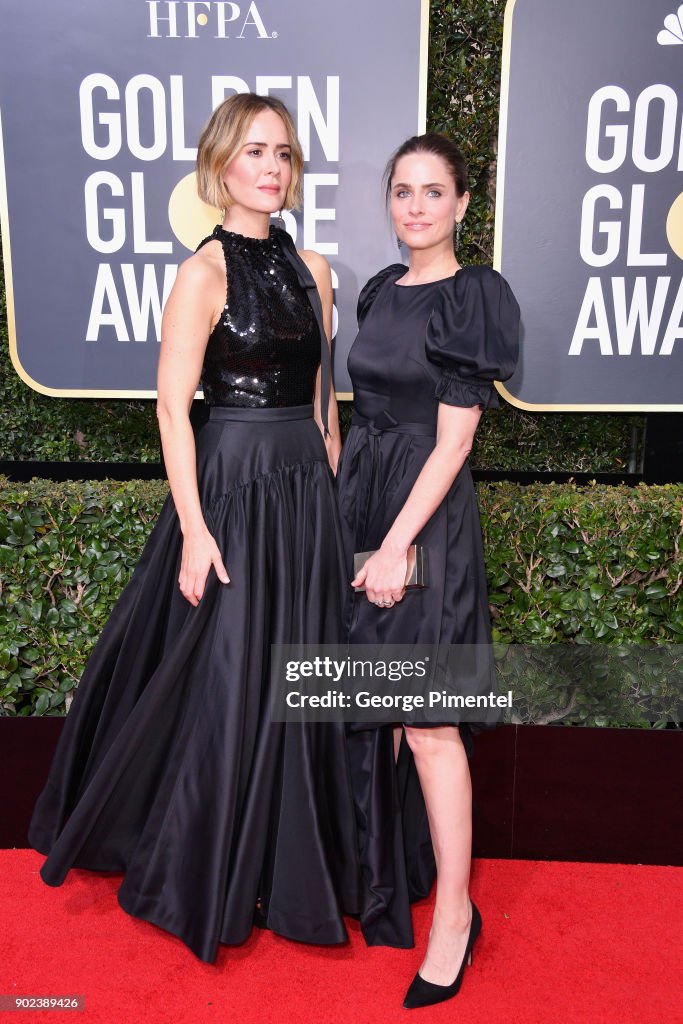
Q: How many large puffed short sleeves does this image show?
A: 2